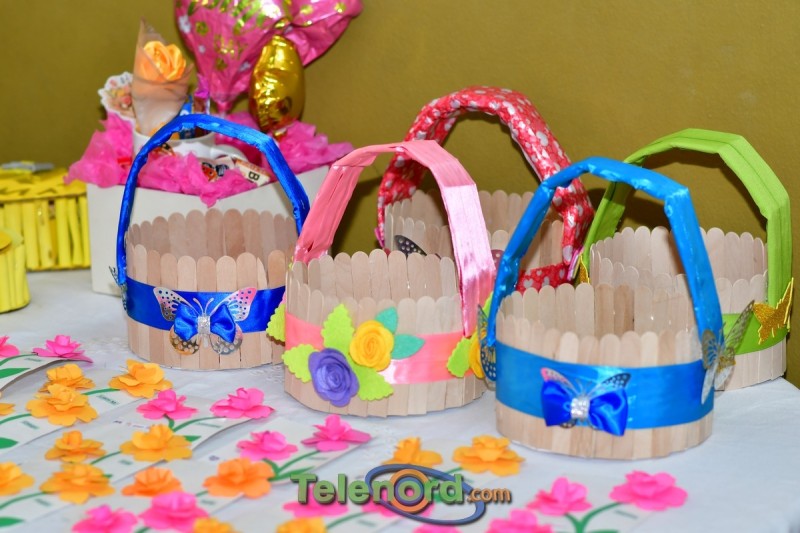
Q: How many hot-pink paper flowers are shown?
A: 14